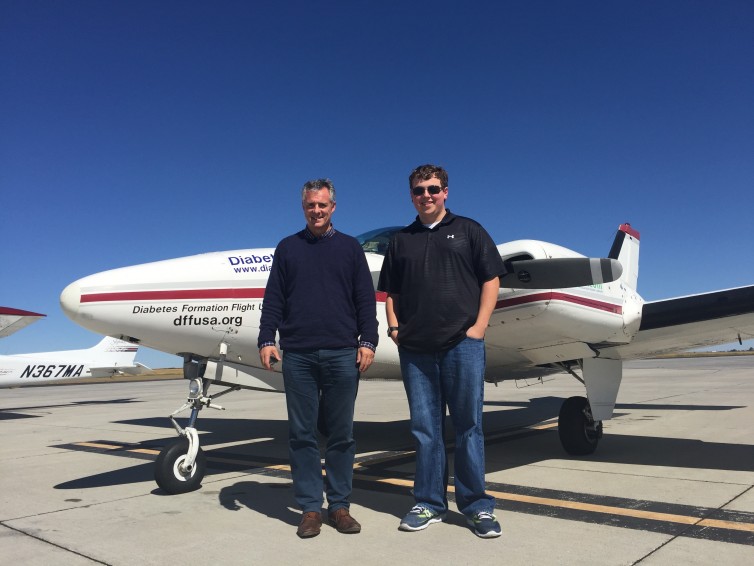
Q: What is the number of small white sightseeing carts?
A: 0